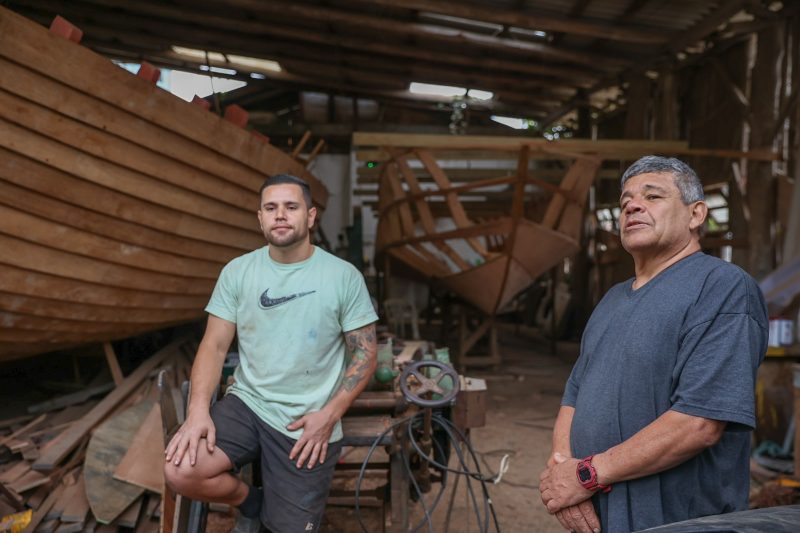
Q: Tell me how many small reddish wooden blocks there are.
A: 5